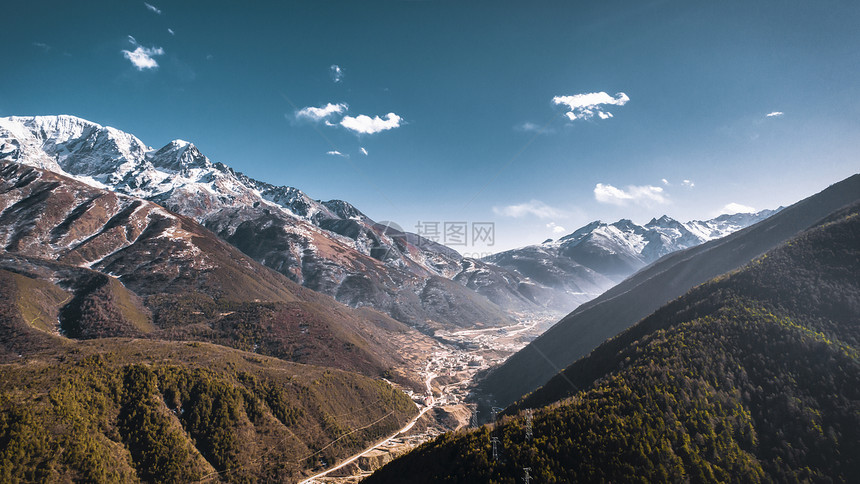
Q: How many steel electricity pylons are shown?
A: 5